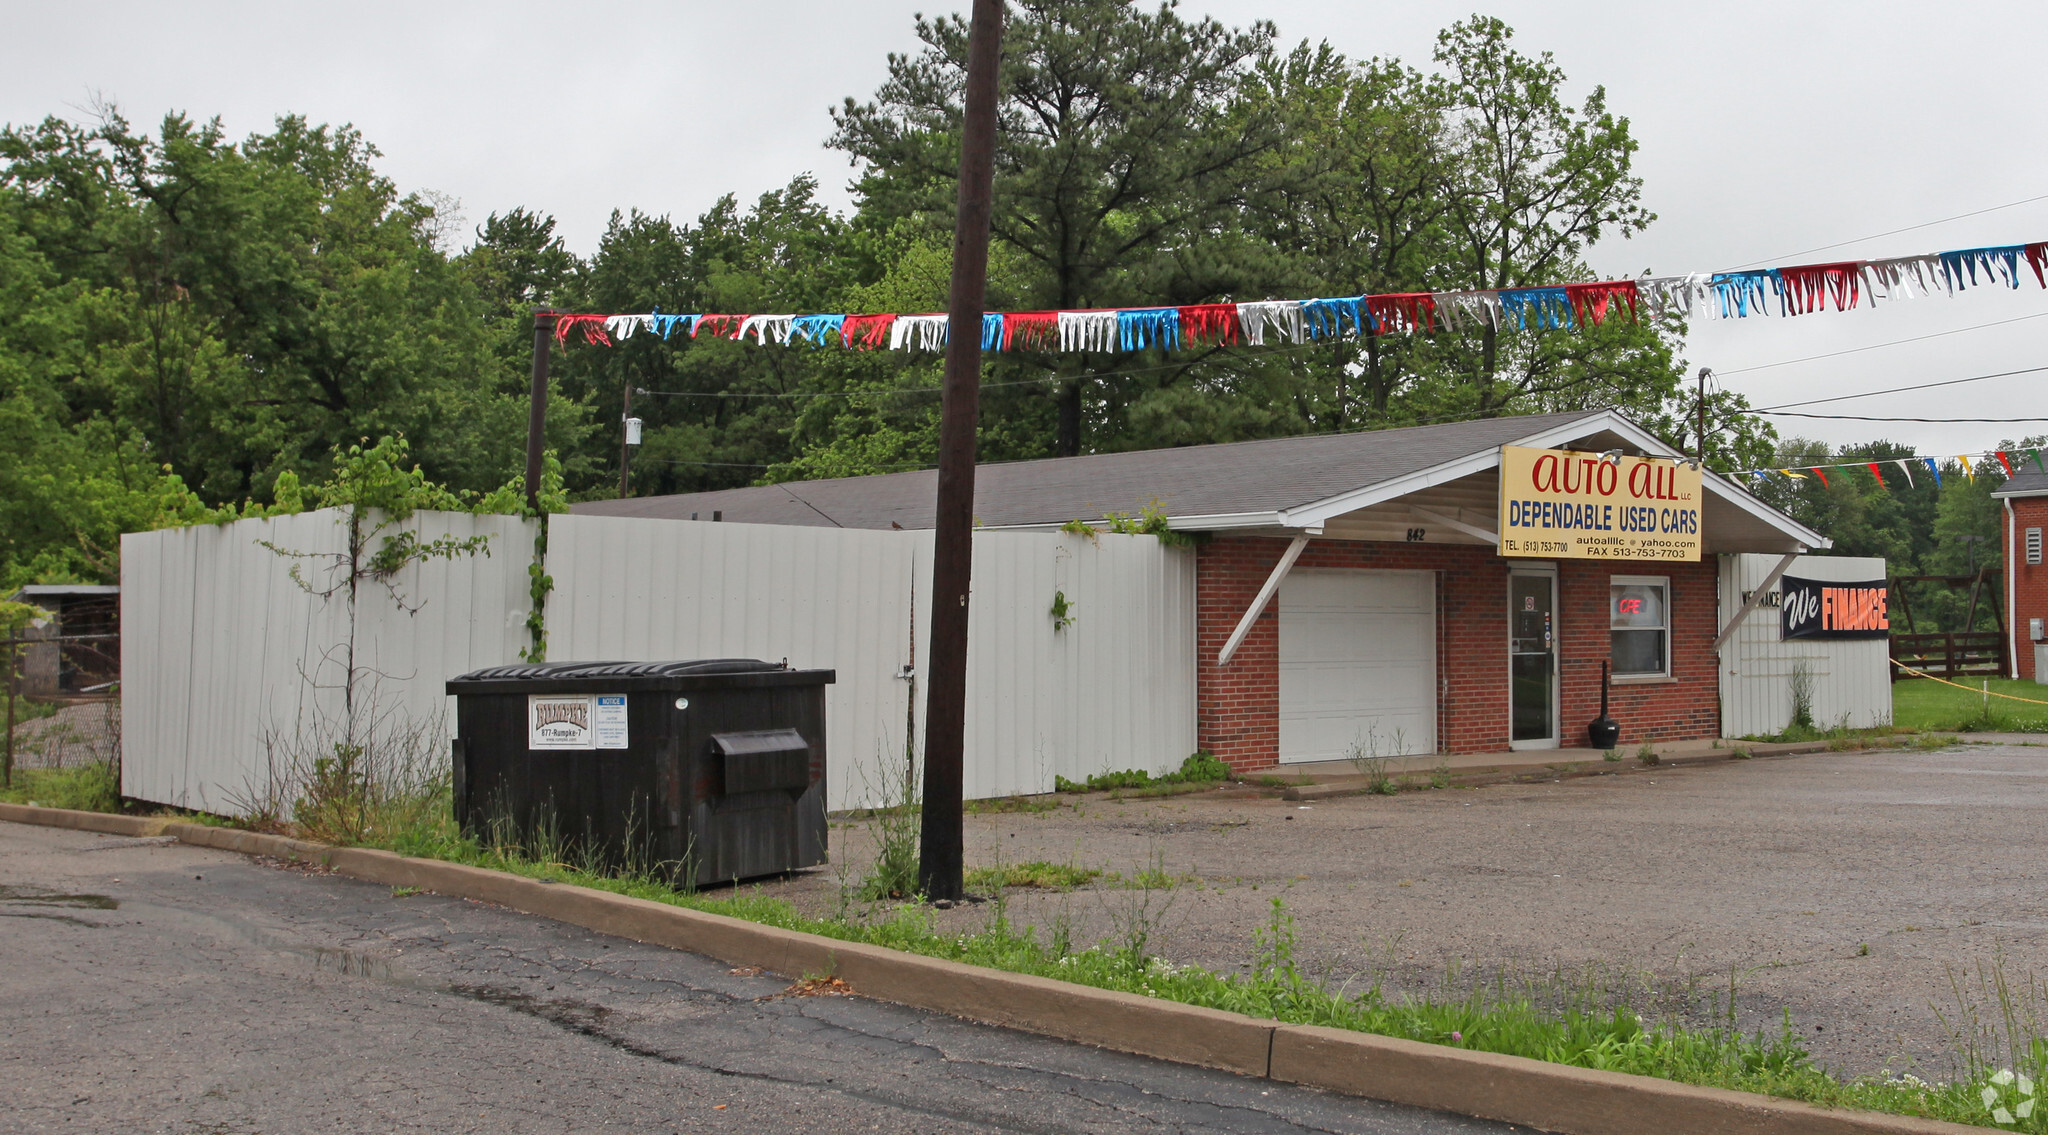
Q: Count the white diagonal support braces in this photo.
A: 2